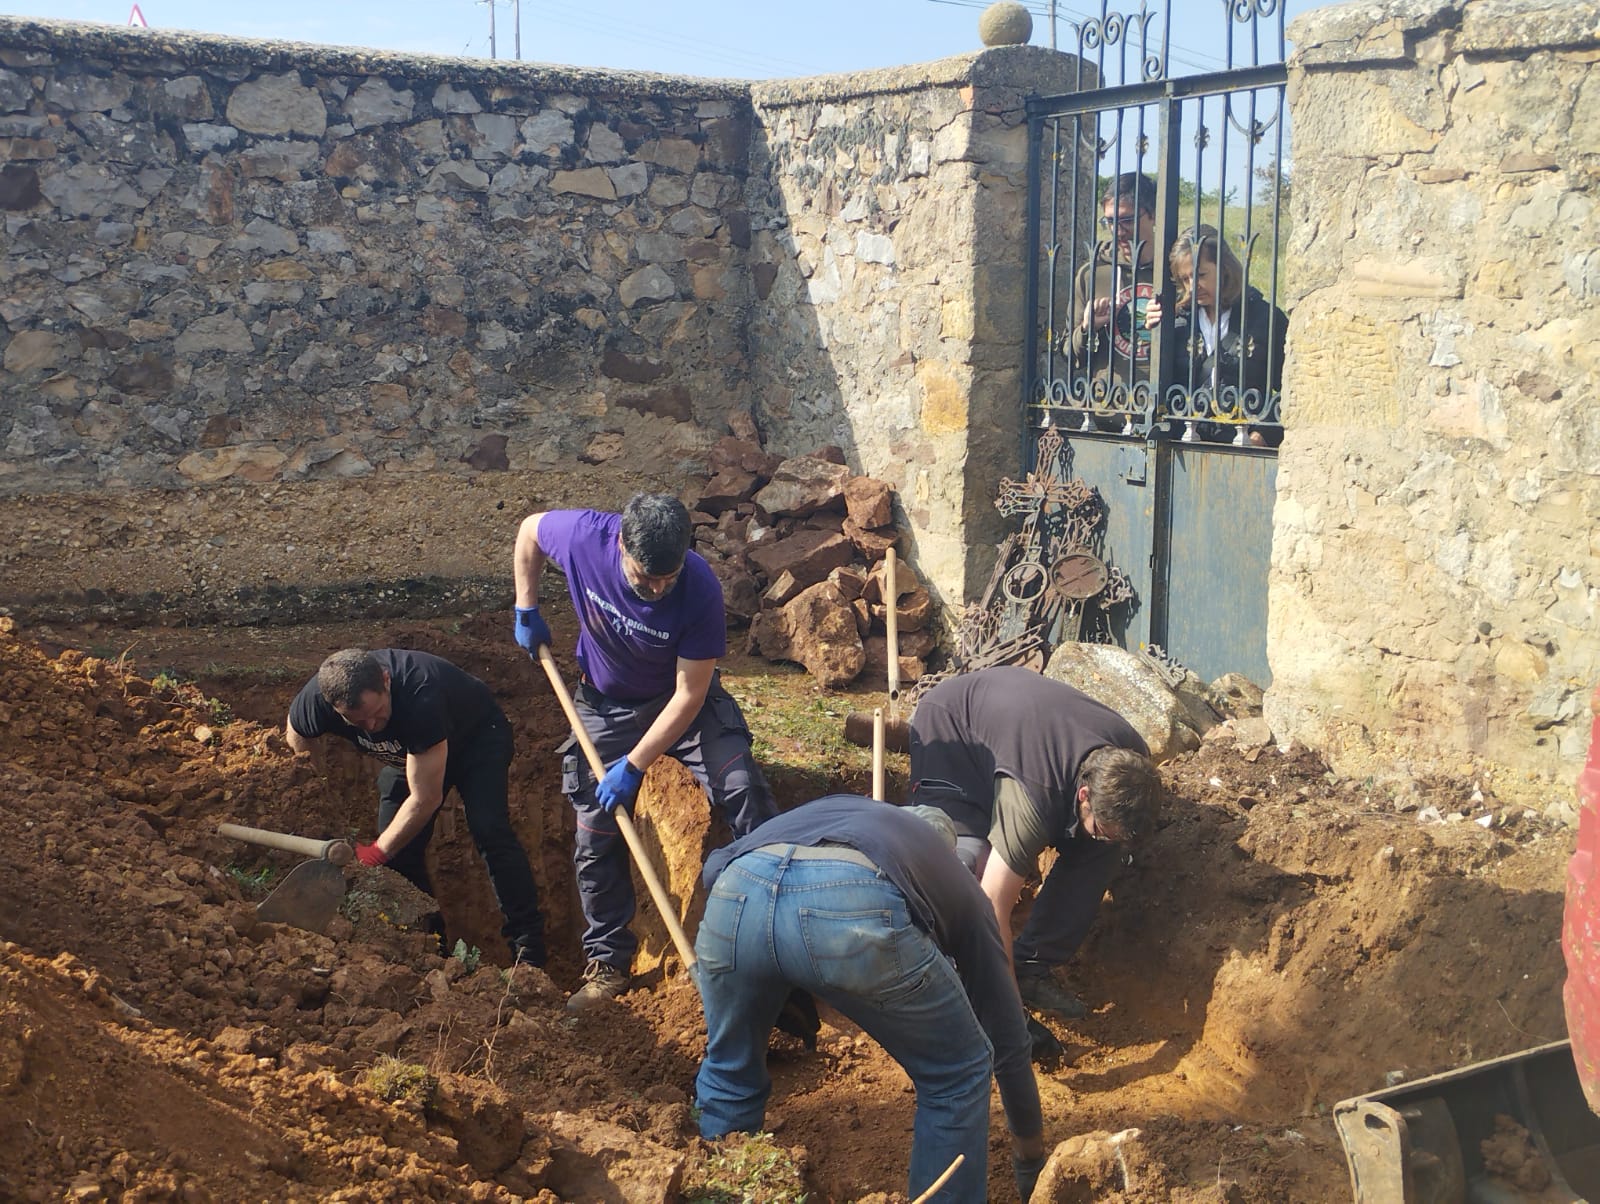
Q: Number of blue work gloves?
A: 2